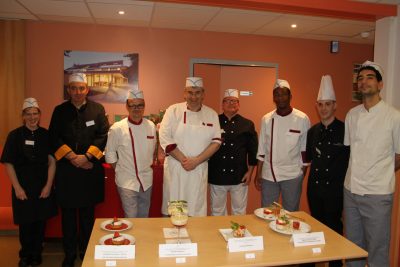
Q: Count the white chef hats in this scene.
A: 8